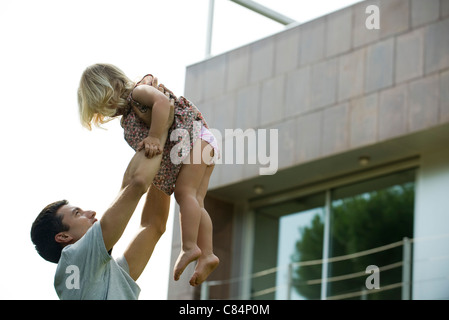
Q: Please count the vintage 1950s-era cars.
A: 0